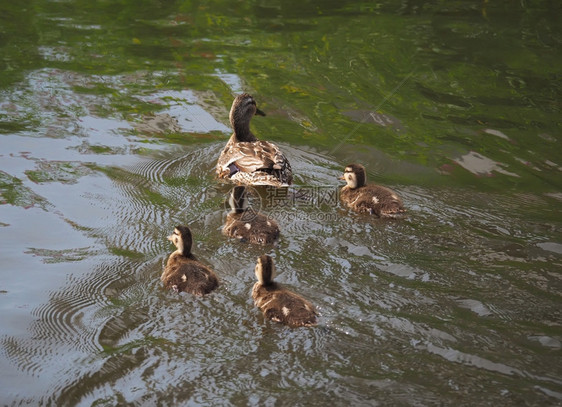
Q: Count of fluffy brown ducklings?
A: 4